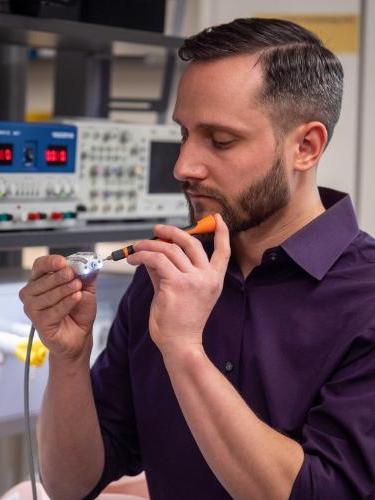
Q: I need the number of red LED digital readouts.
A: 2